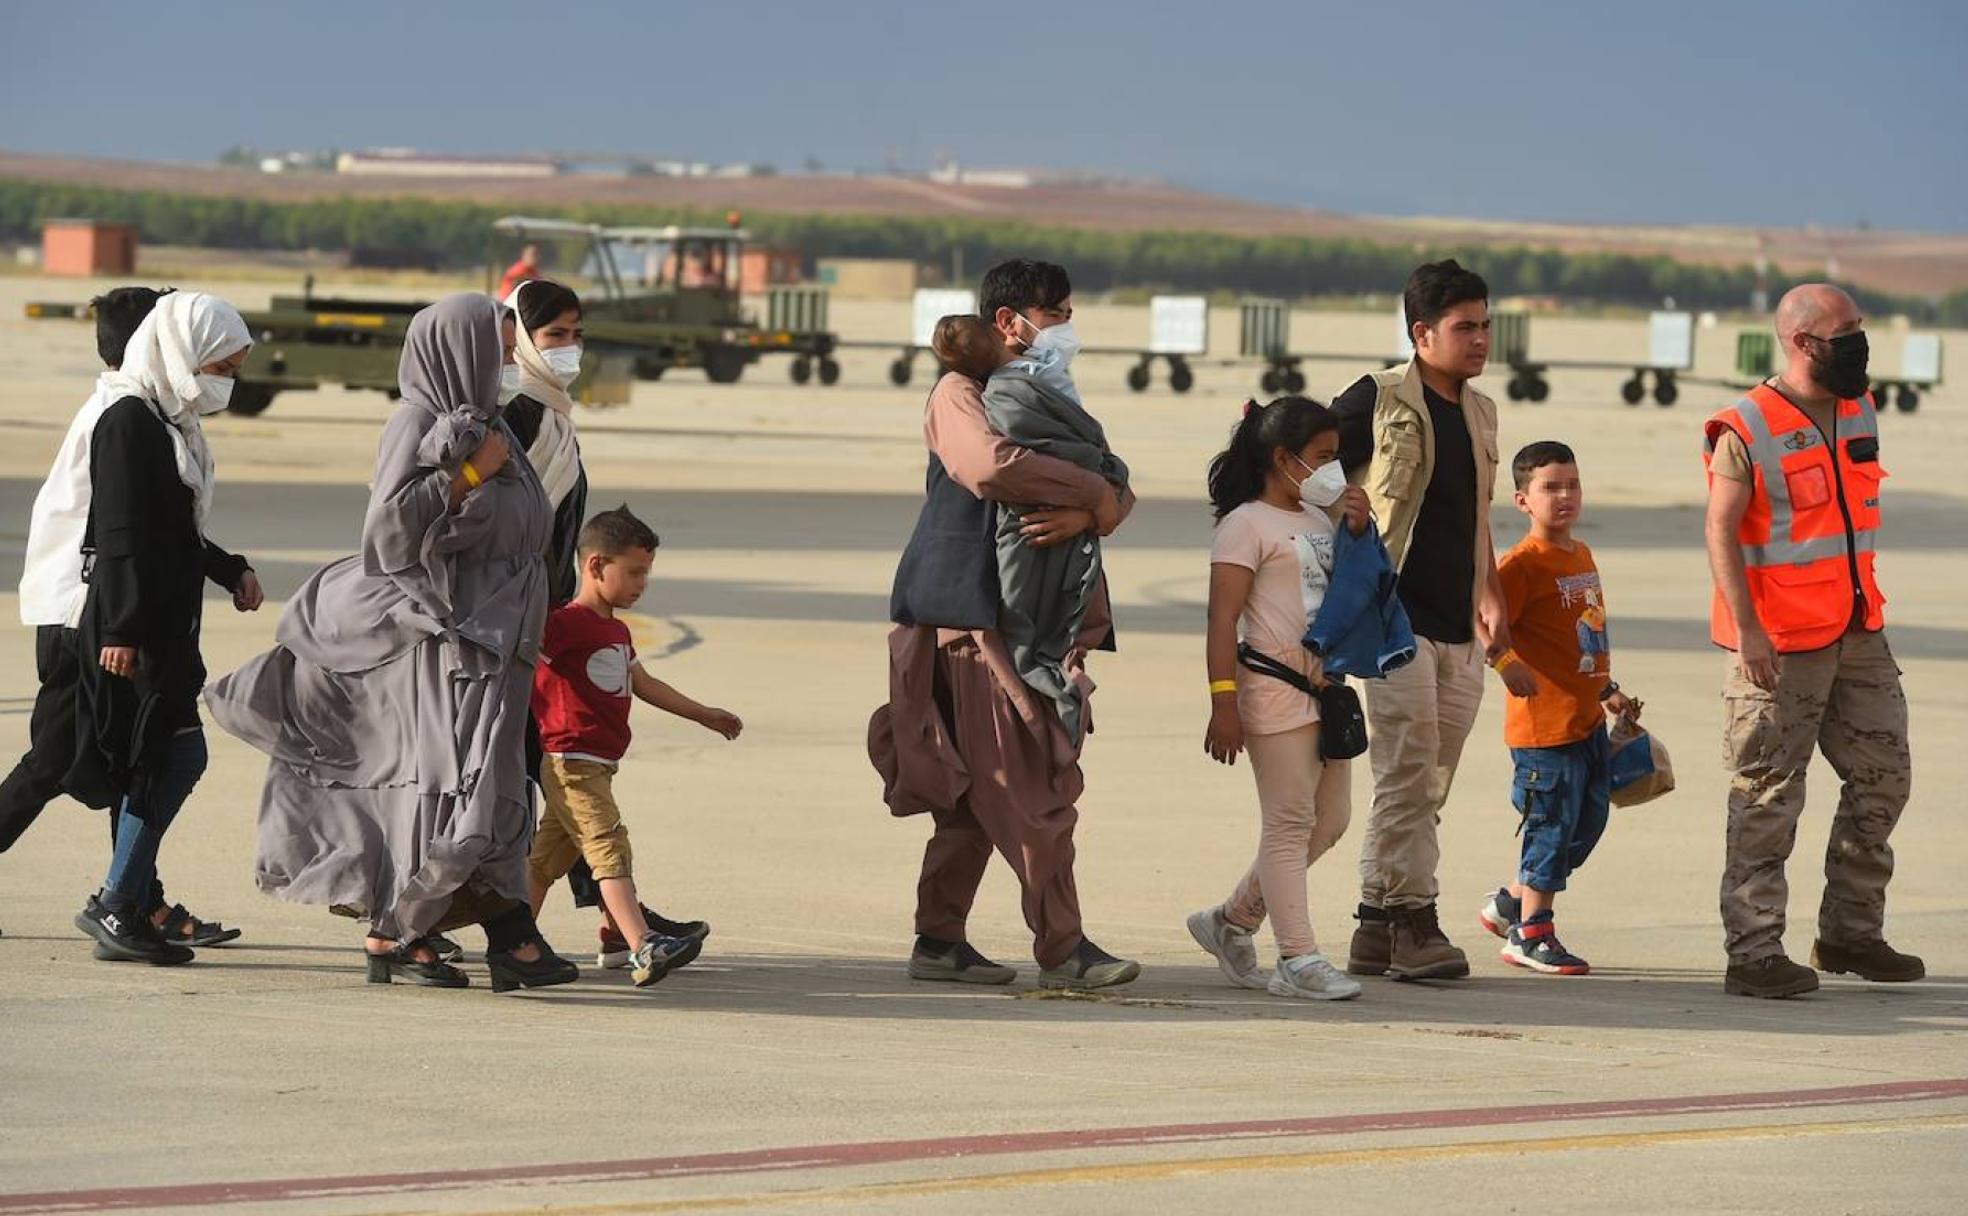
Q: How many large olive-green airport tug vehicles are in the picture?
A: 1